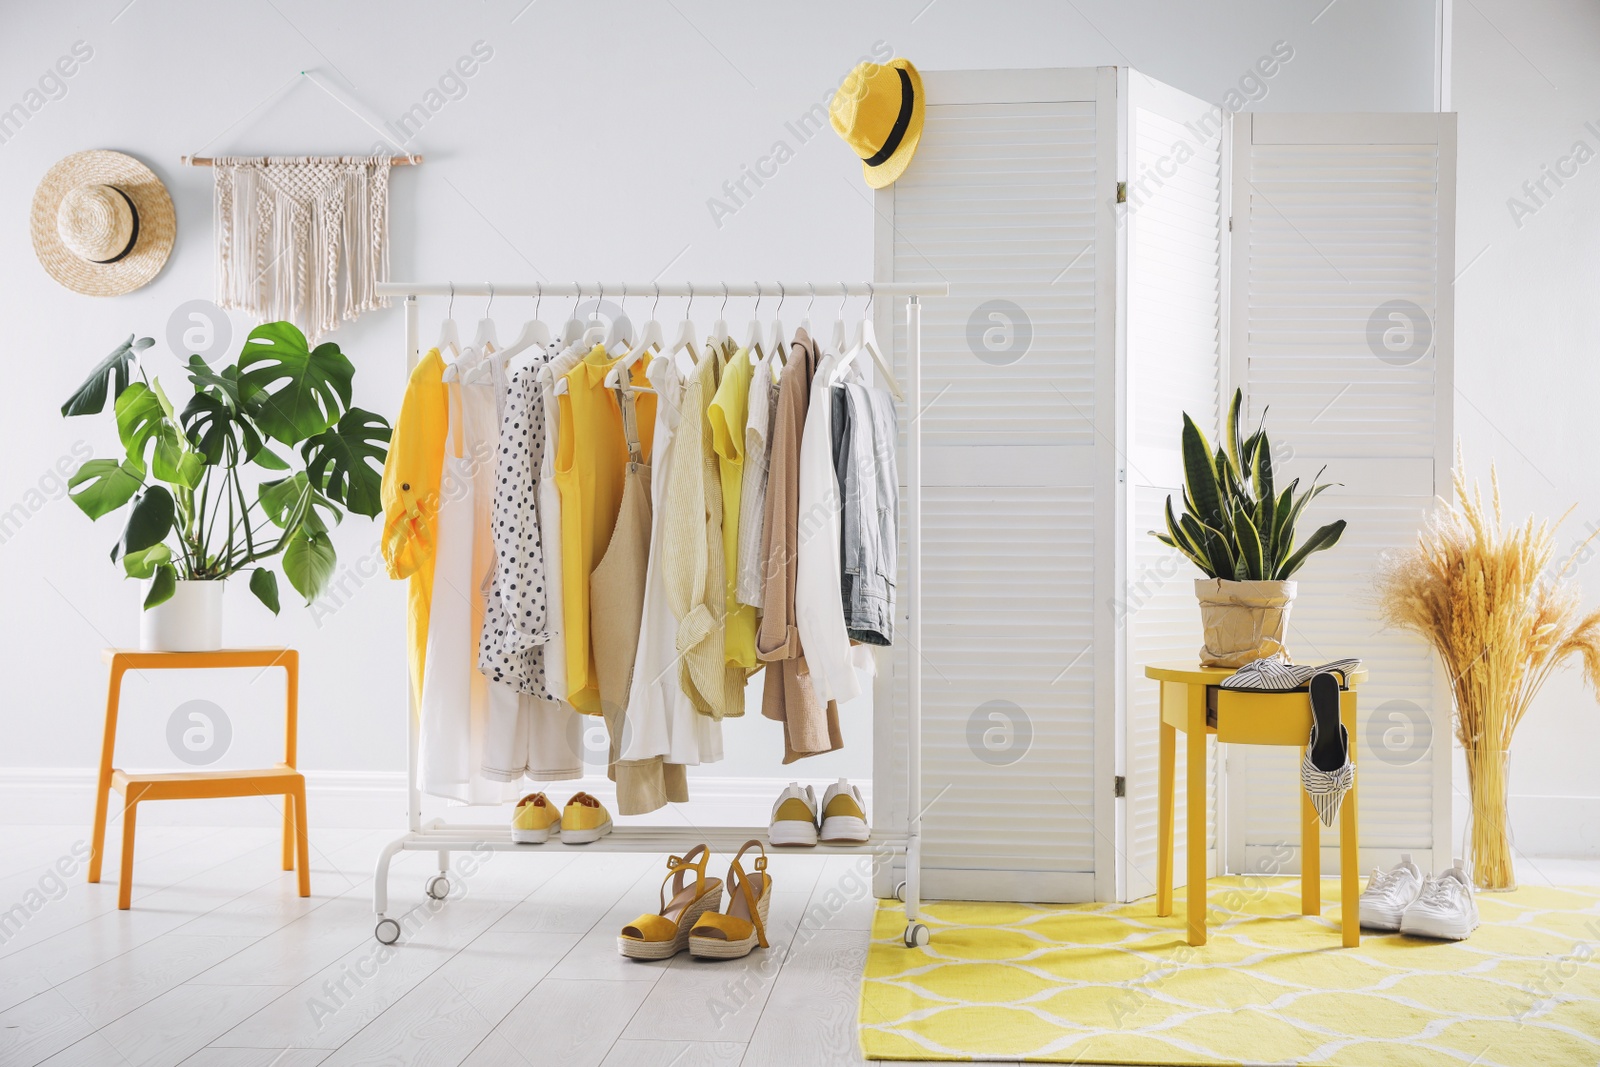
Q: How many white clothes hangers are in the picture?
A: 14